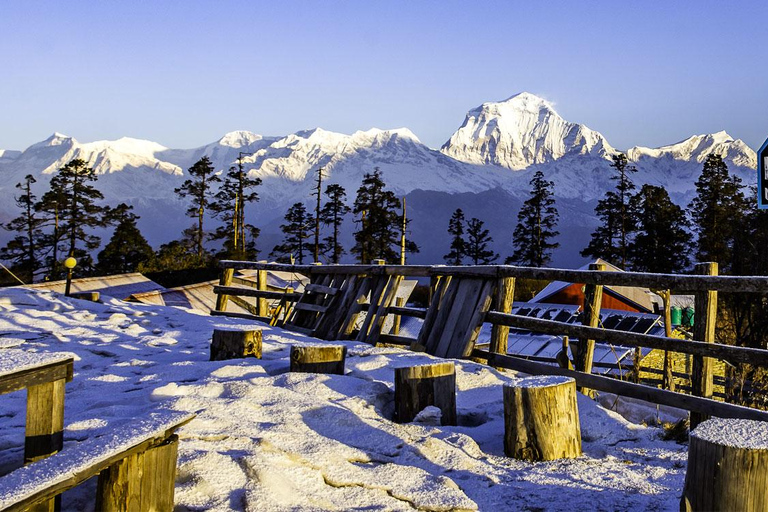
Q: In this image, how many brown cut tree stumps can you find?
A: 5